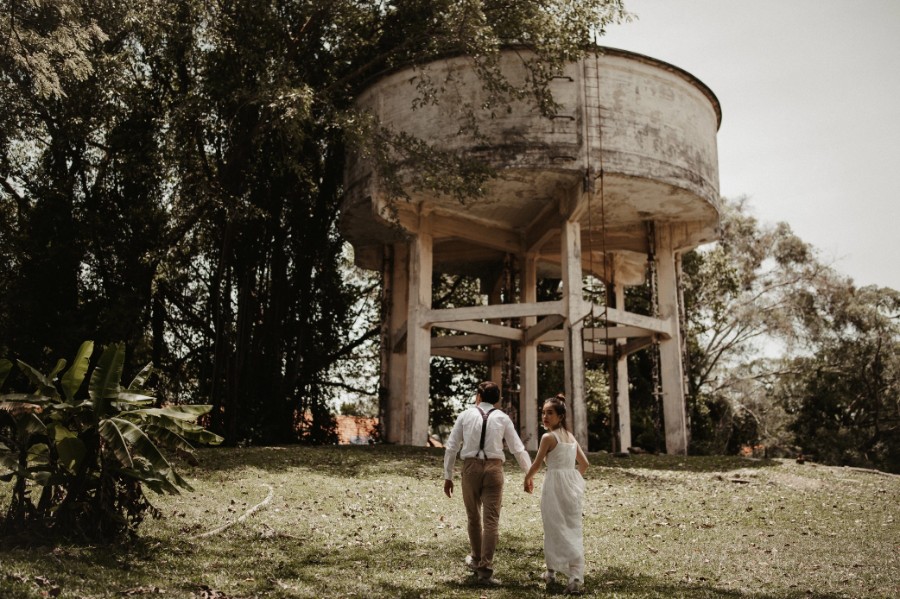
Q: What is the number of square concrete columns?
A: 7